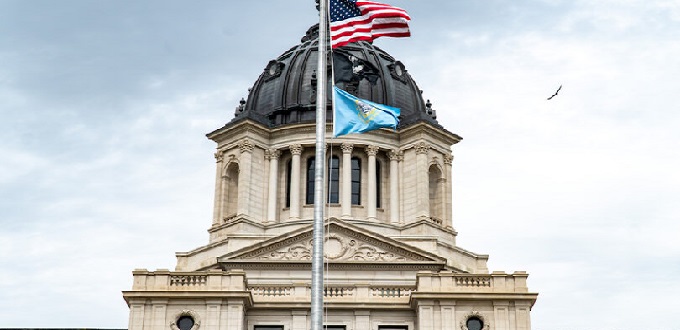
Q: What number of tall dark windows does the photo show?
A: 5